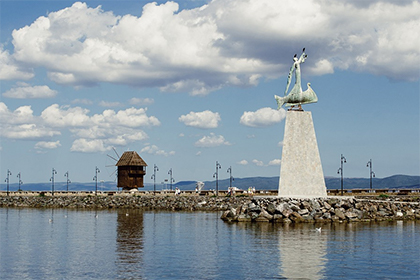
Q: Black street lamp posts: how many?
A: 11